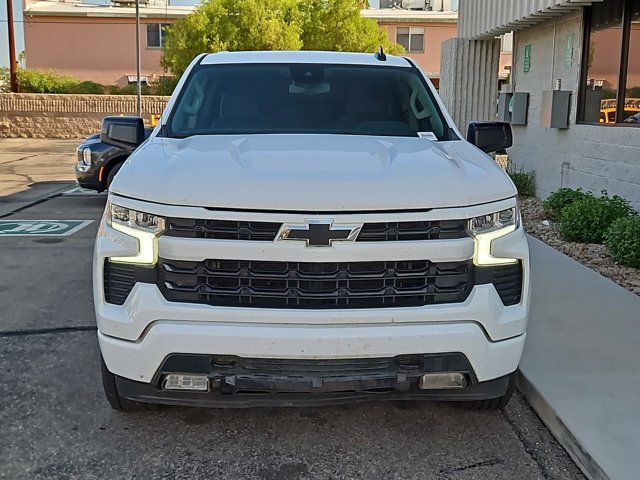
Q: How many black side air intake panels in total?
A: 2